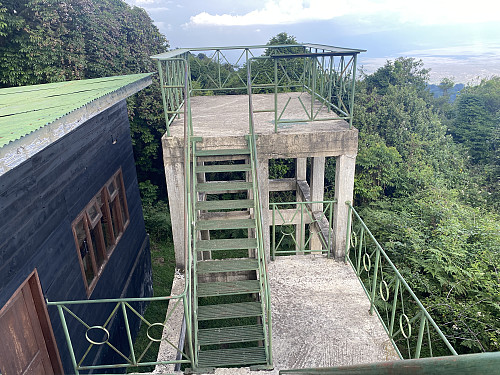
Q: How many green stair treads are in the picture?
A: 11